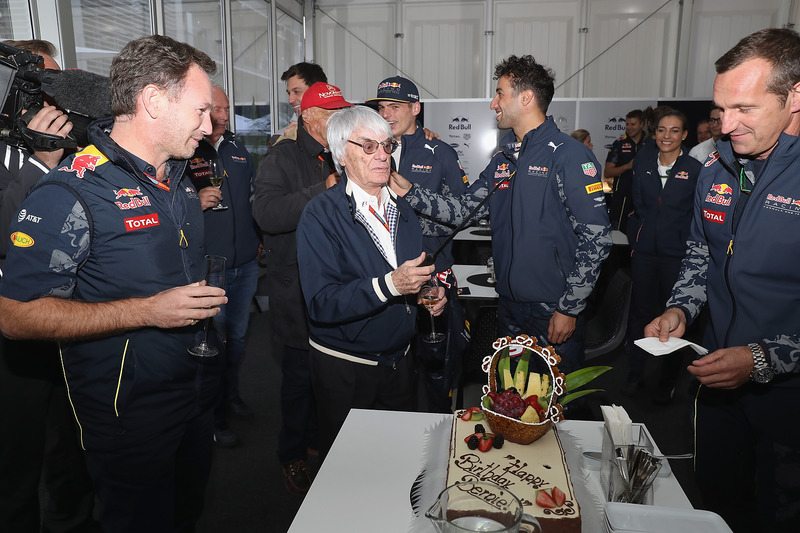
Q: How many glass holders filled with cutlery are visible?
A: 1